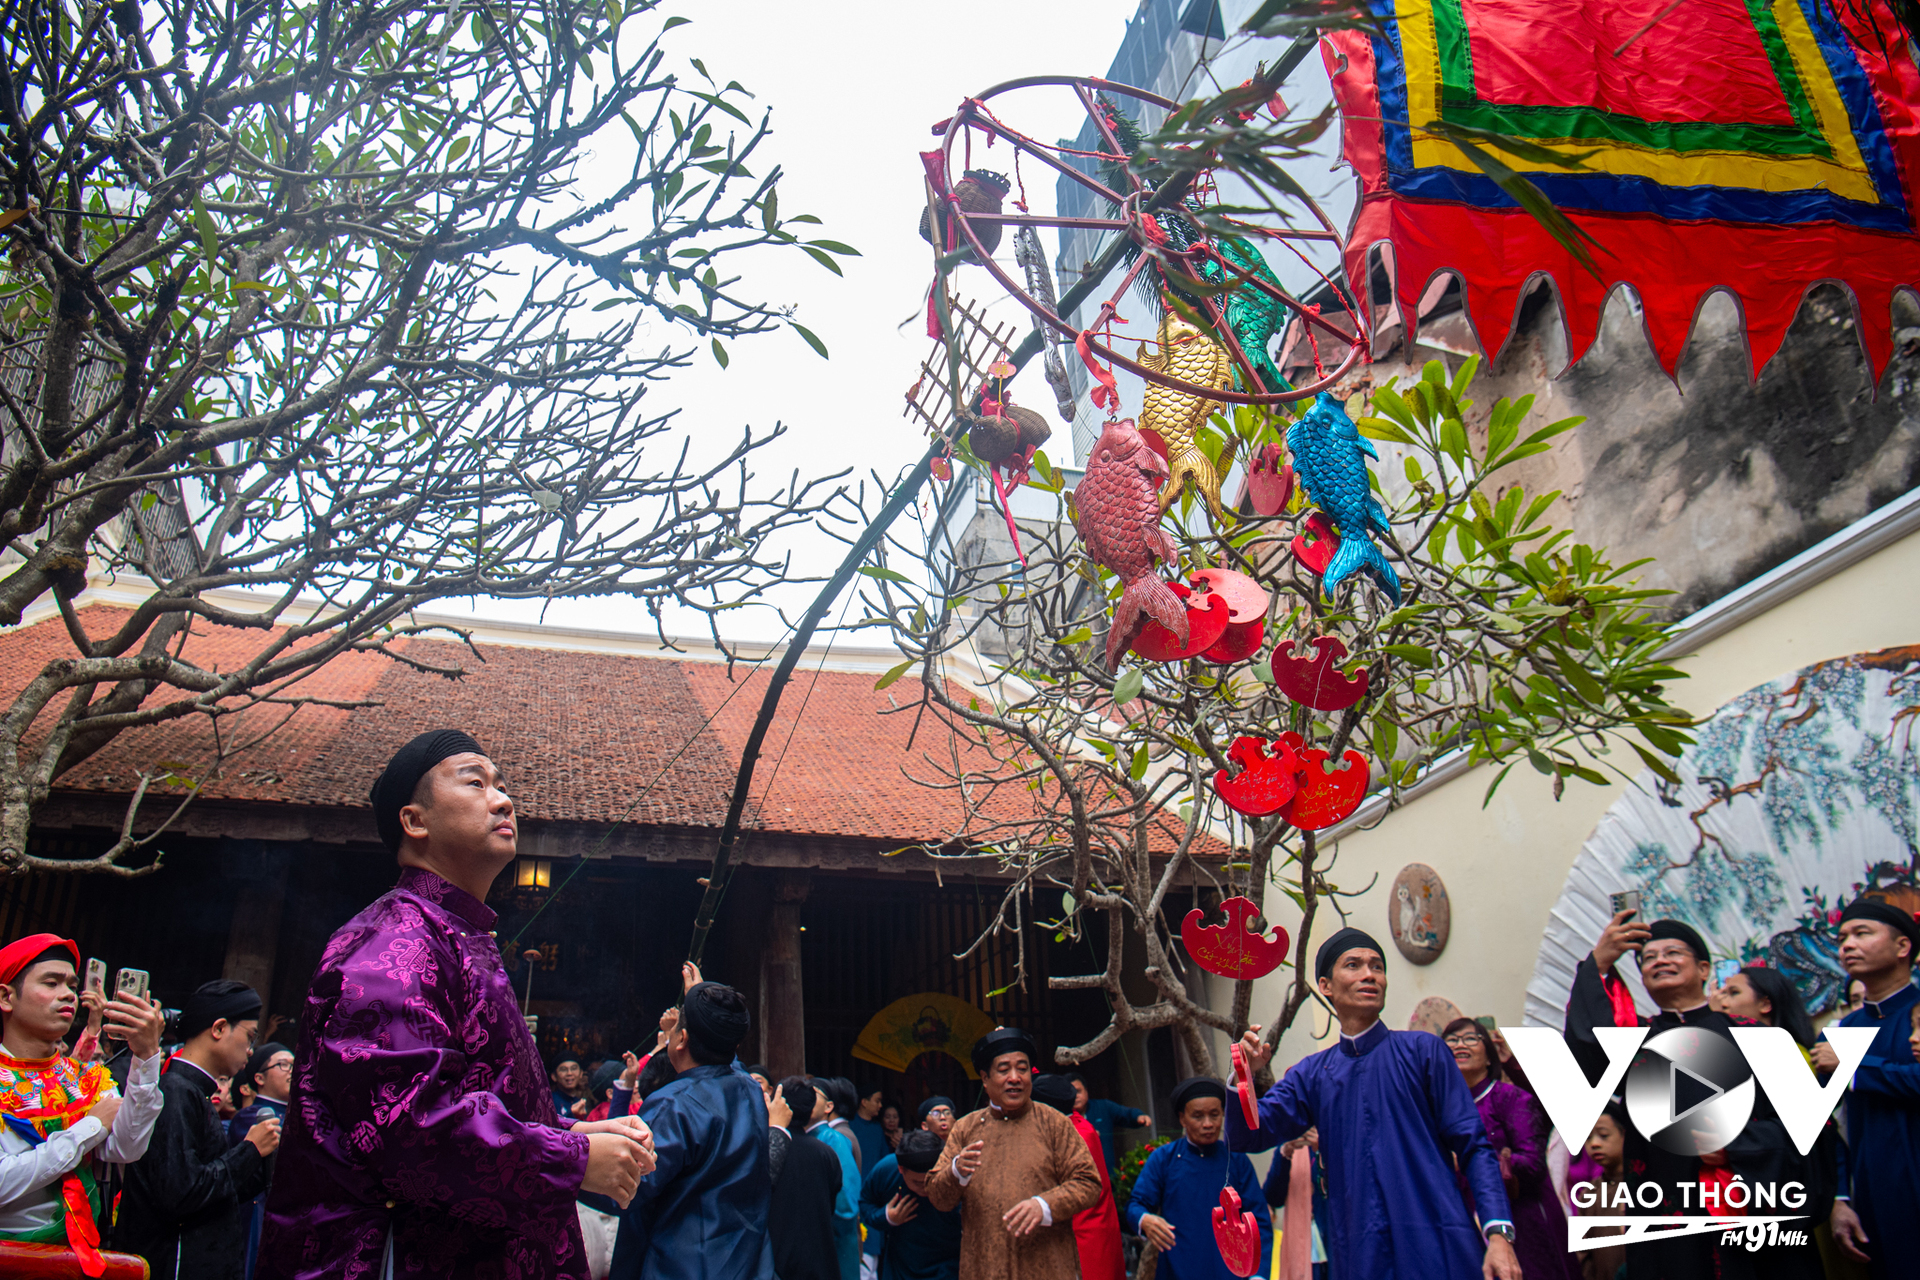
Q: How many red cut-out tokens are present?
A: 13